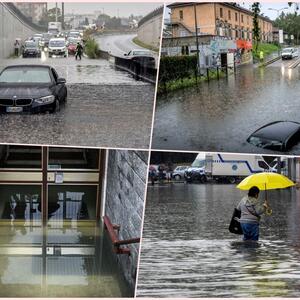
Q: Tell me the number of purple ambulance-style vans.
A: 0